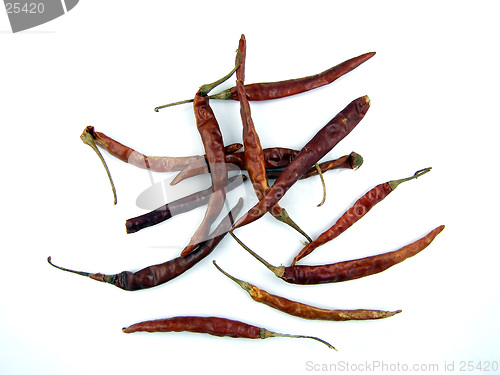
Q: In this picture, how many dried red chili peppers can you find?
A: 13